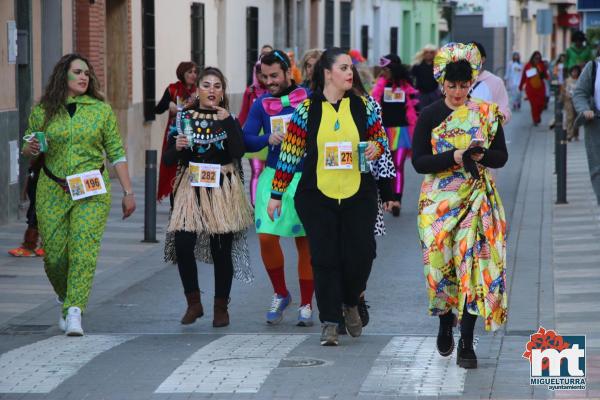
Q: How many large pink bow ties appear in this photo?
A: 1